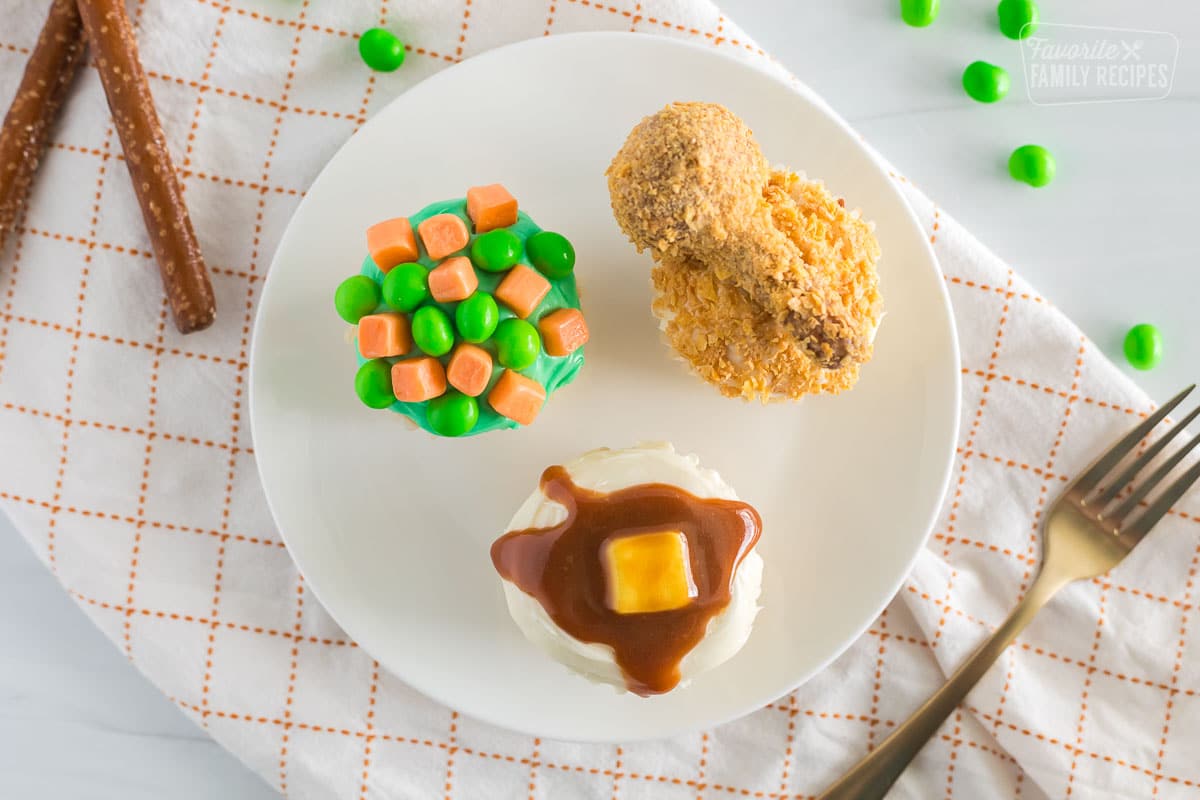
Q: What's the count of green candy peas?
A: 15